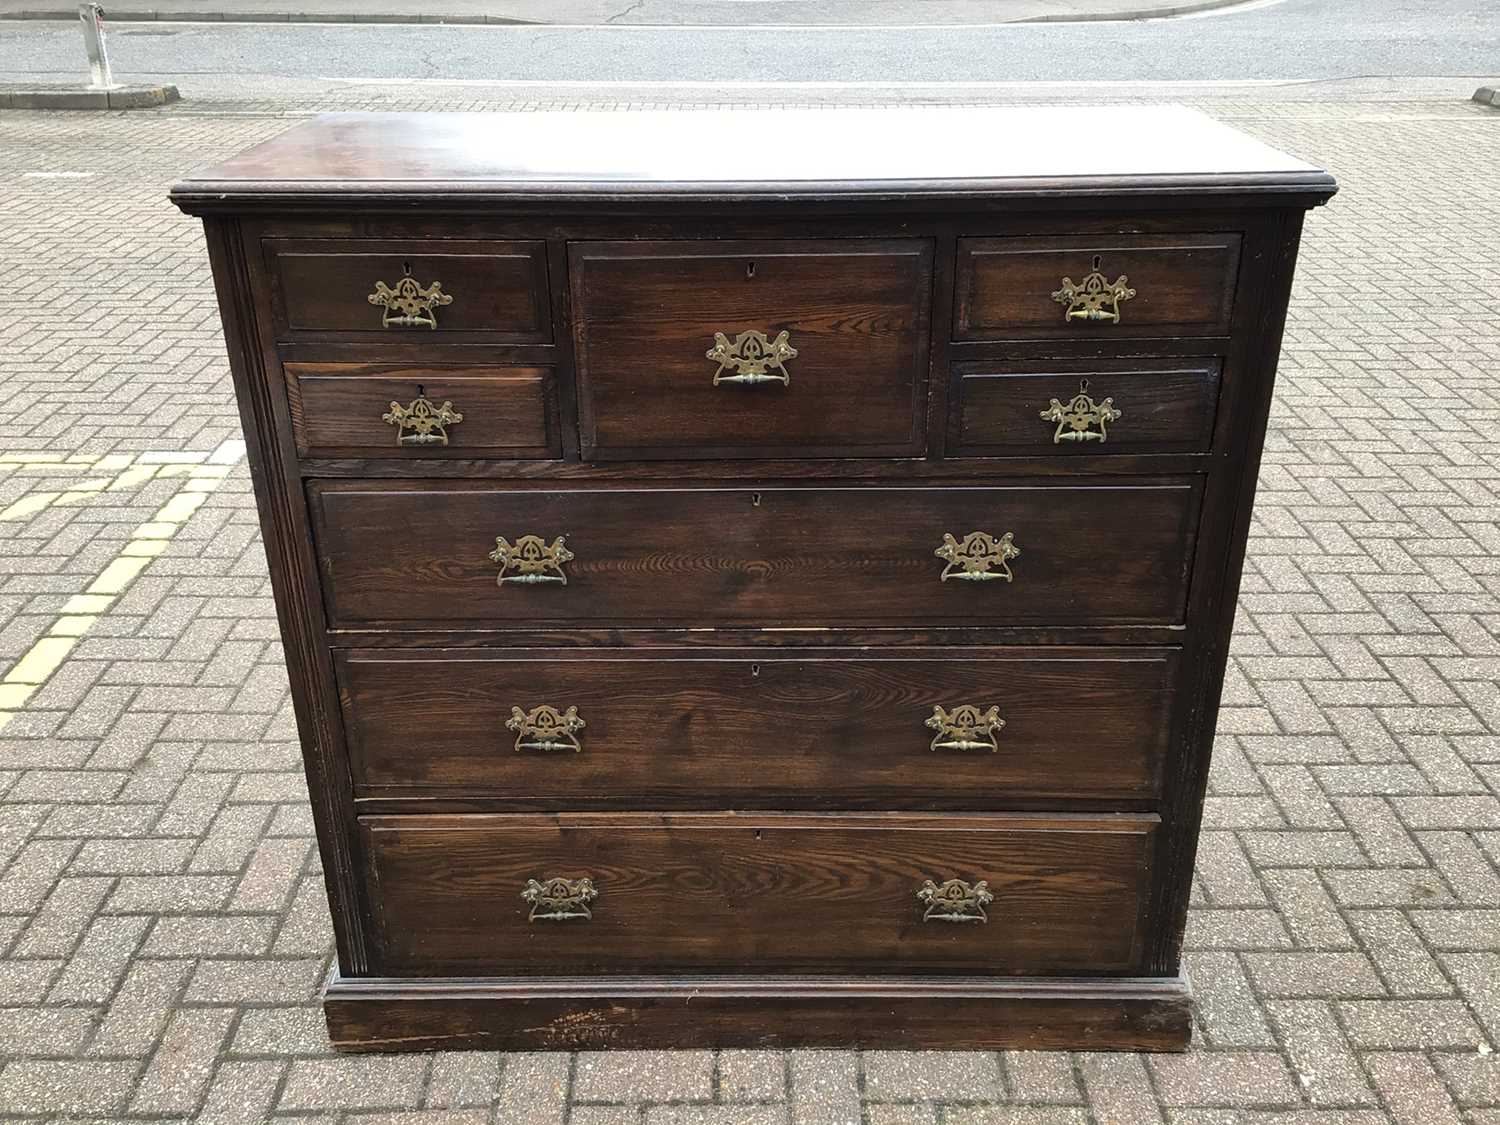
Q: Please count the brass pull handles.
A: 11